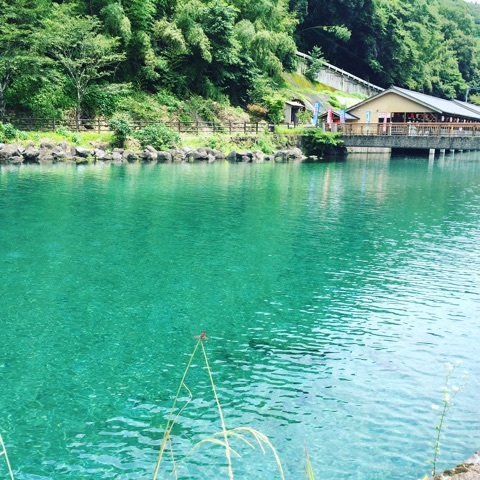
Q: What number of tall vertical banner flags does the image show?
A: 5